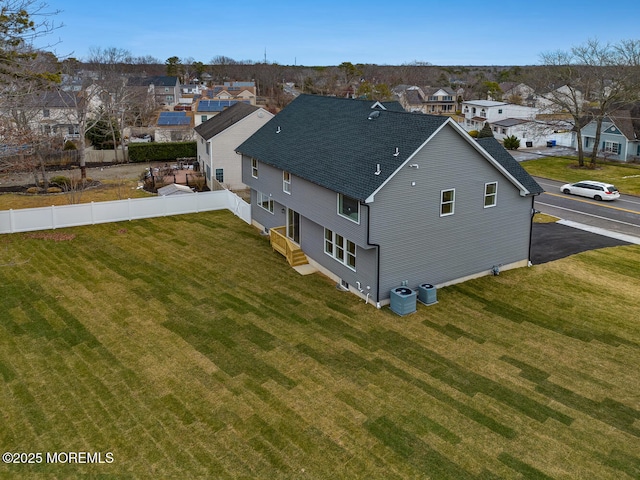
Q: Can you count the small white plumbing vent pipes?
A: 3